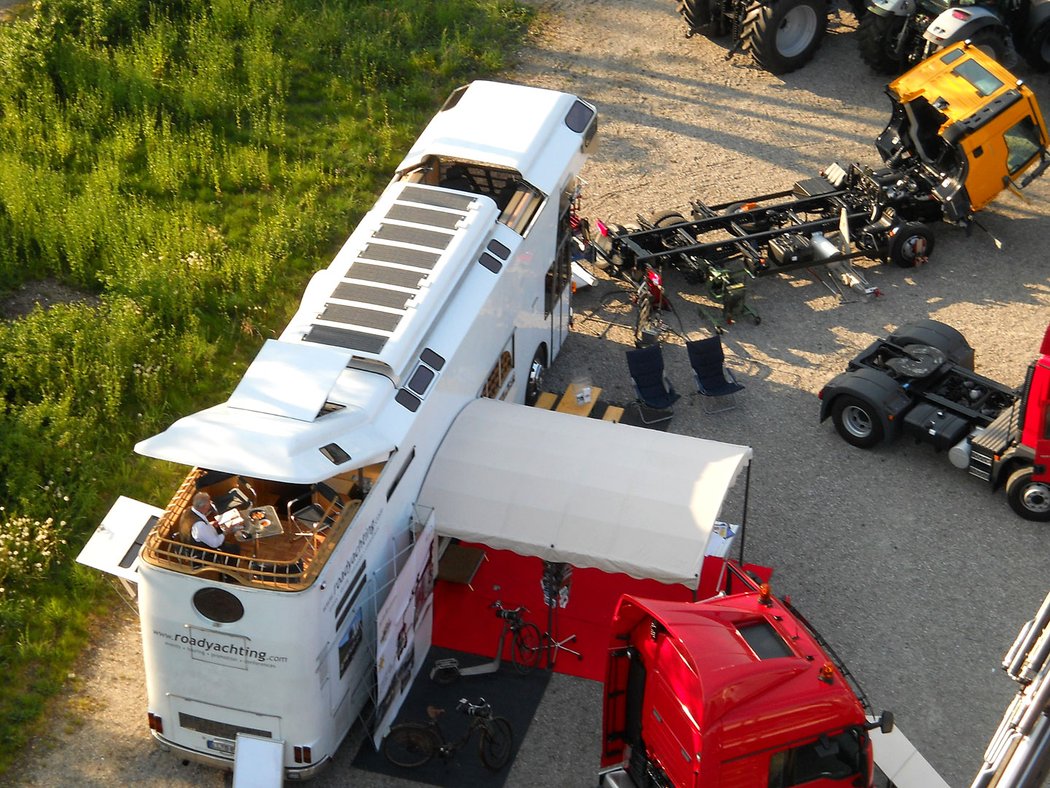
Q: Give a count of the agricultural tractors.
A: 2